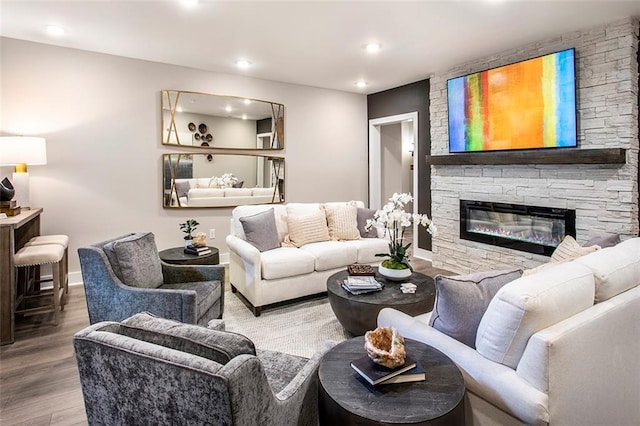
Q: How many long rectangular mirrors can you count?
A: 2